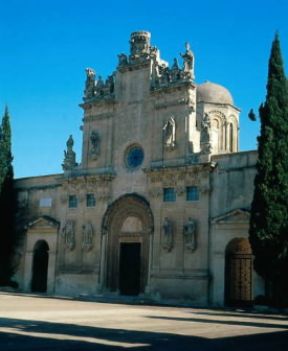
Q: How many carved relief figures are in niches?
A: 6